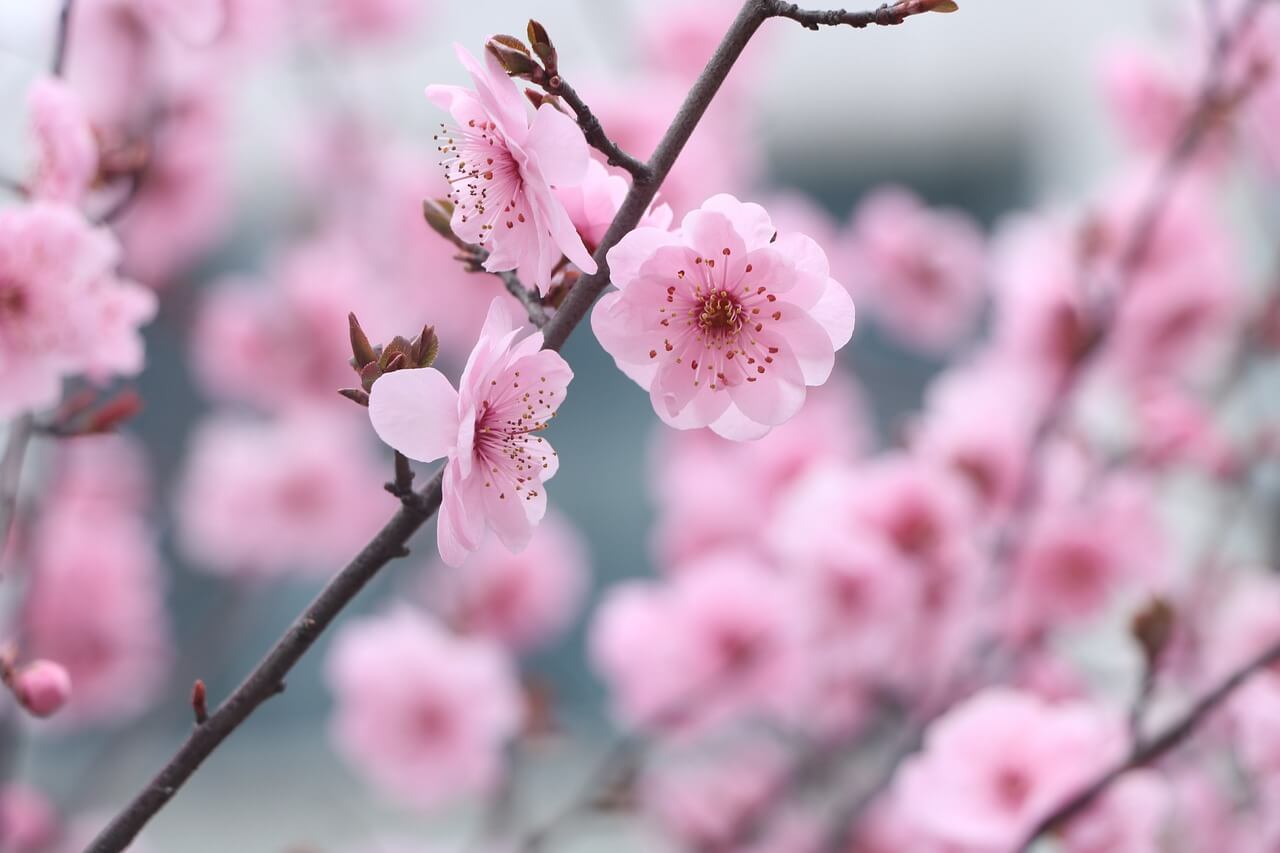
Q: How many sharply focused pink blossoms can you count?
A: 3